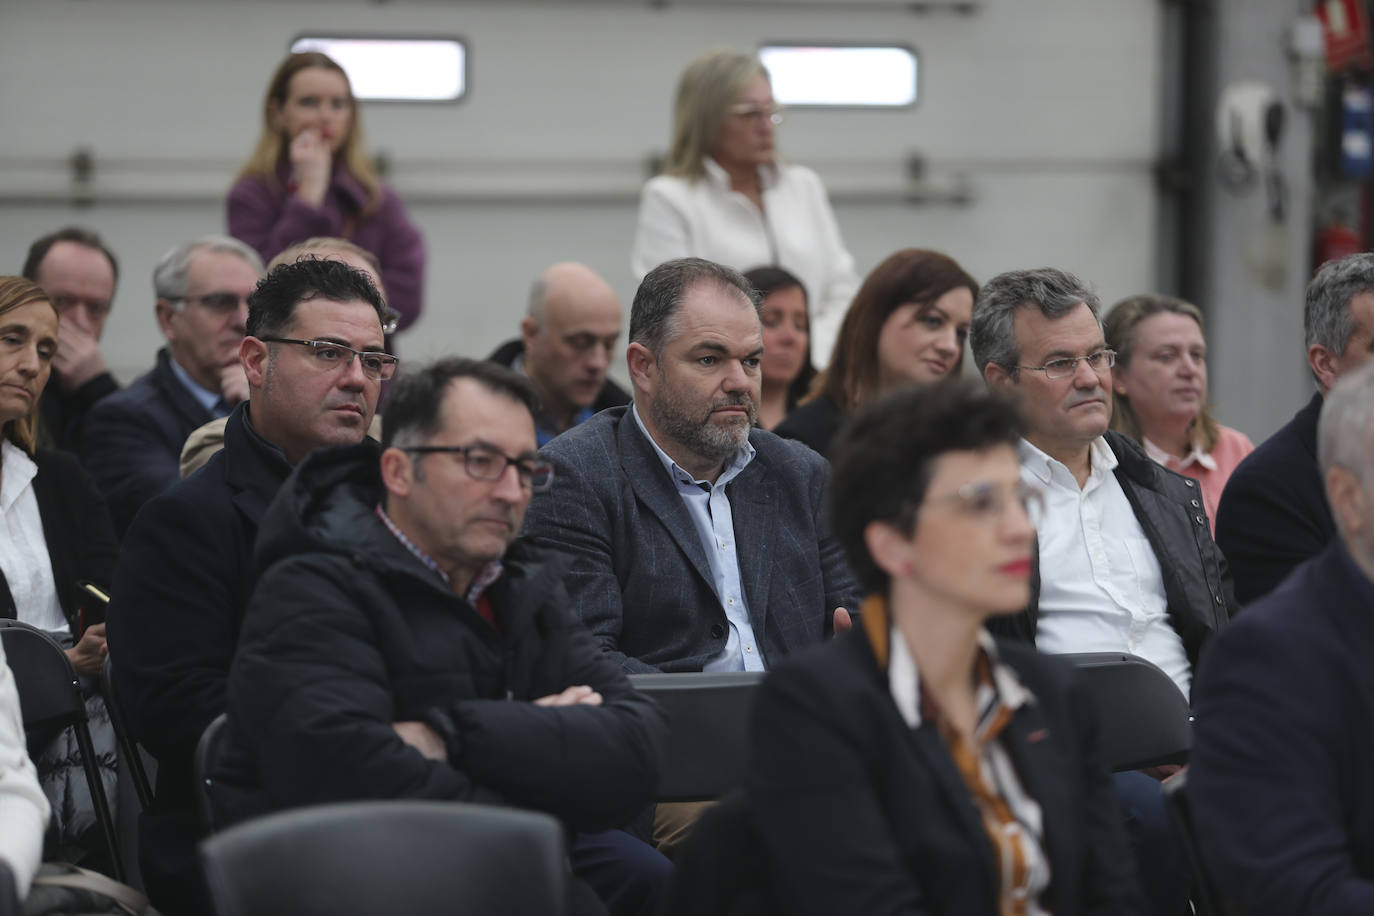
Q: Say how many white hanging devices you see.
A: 1